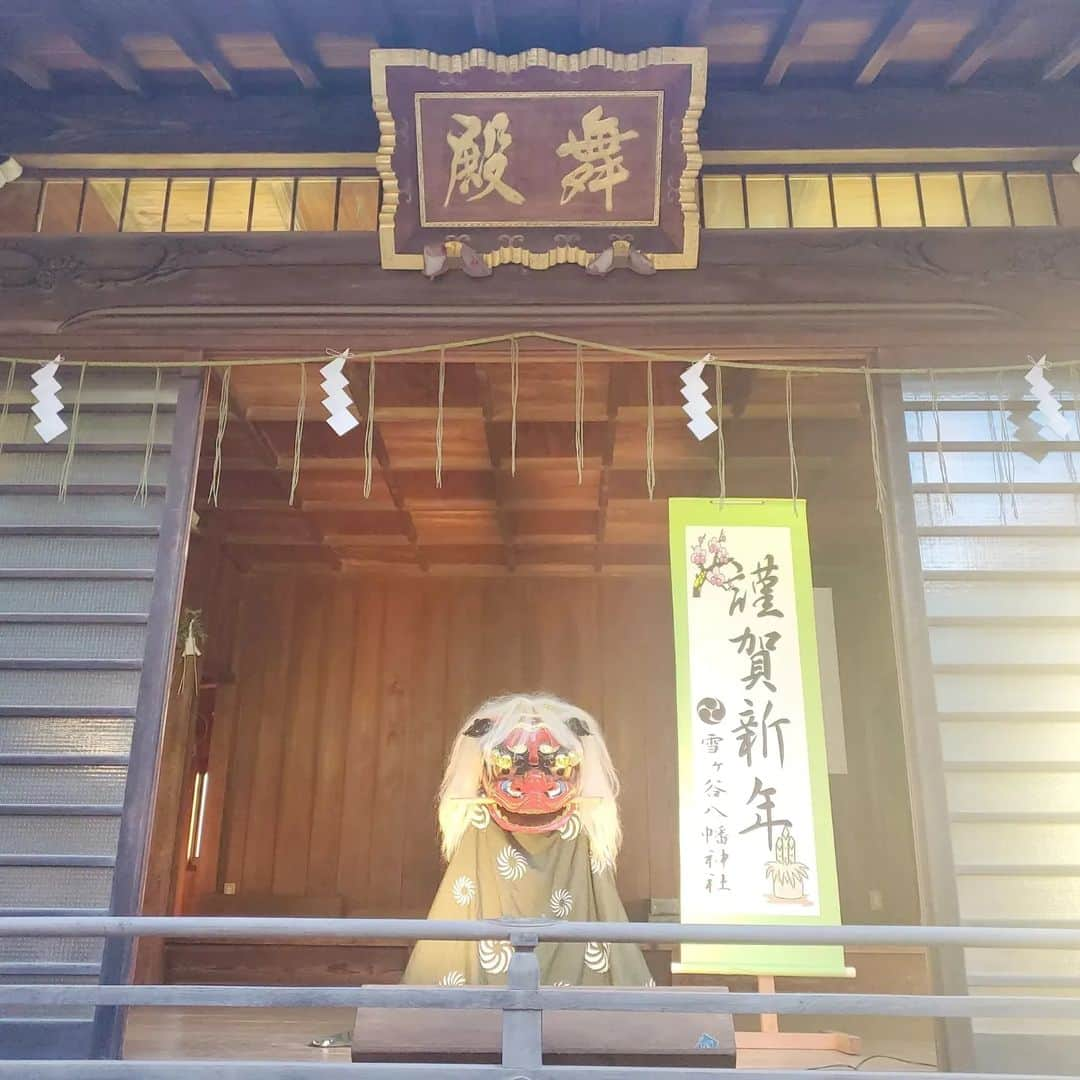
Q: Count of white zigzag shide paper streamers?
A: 4